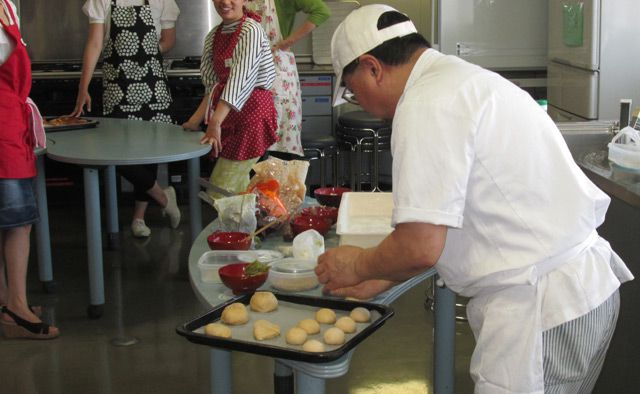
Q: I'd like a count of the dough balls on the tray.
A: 11